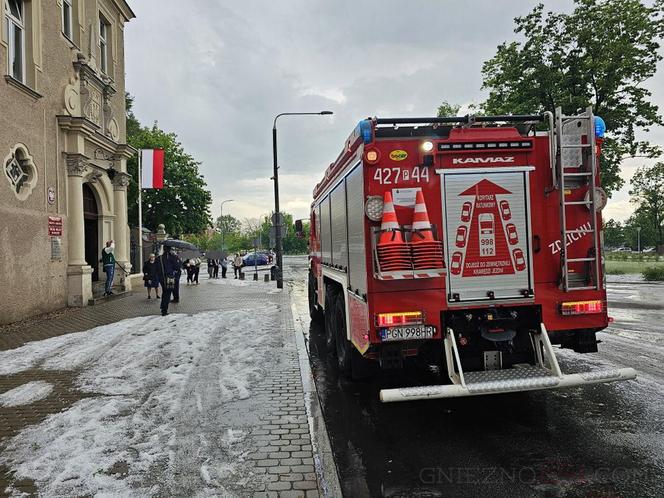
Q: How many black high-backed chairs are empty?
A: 0